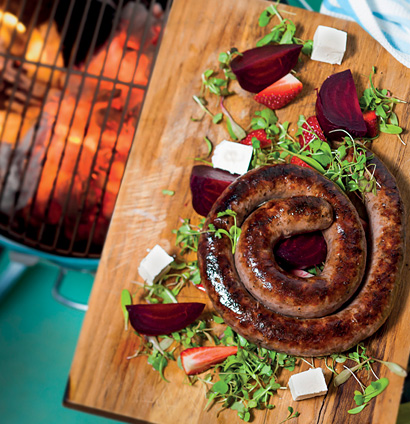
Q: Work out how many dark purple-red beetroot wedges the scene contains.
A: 5